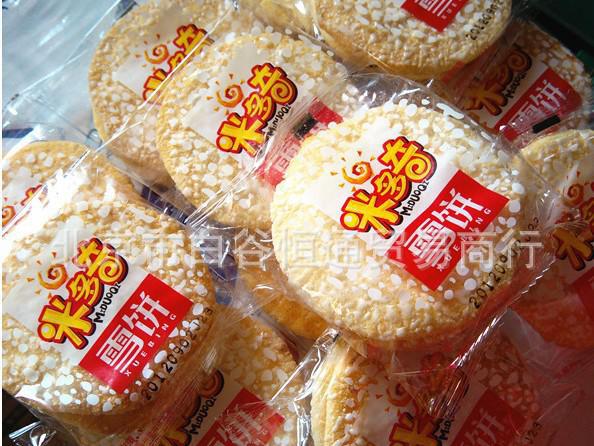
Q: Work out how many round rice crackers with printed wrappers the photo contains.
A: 10